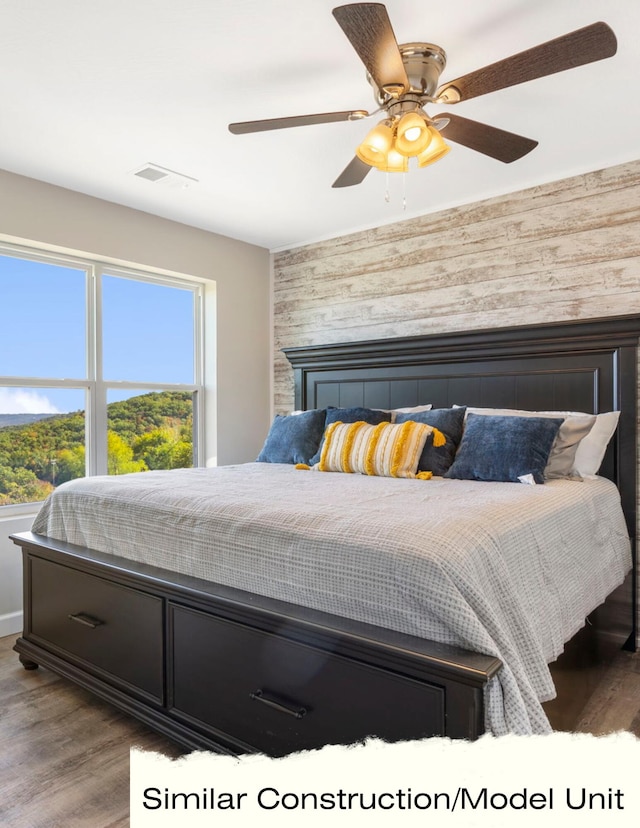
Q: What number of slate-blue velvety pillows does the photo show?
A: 4